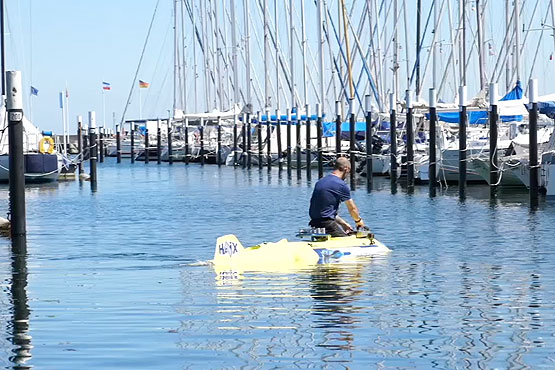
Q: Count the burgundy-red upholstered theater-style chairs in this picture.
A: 0